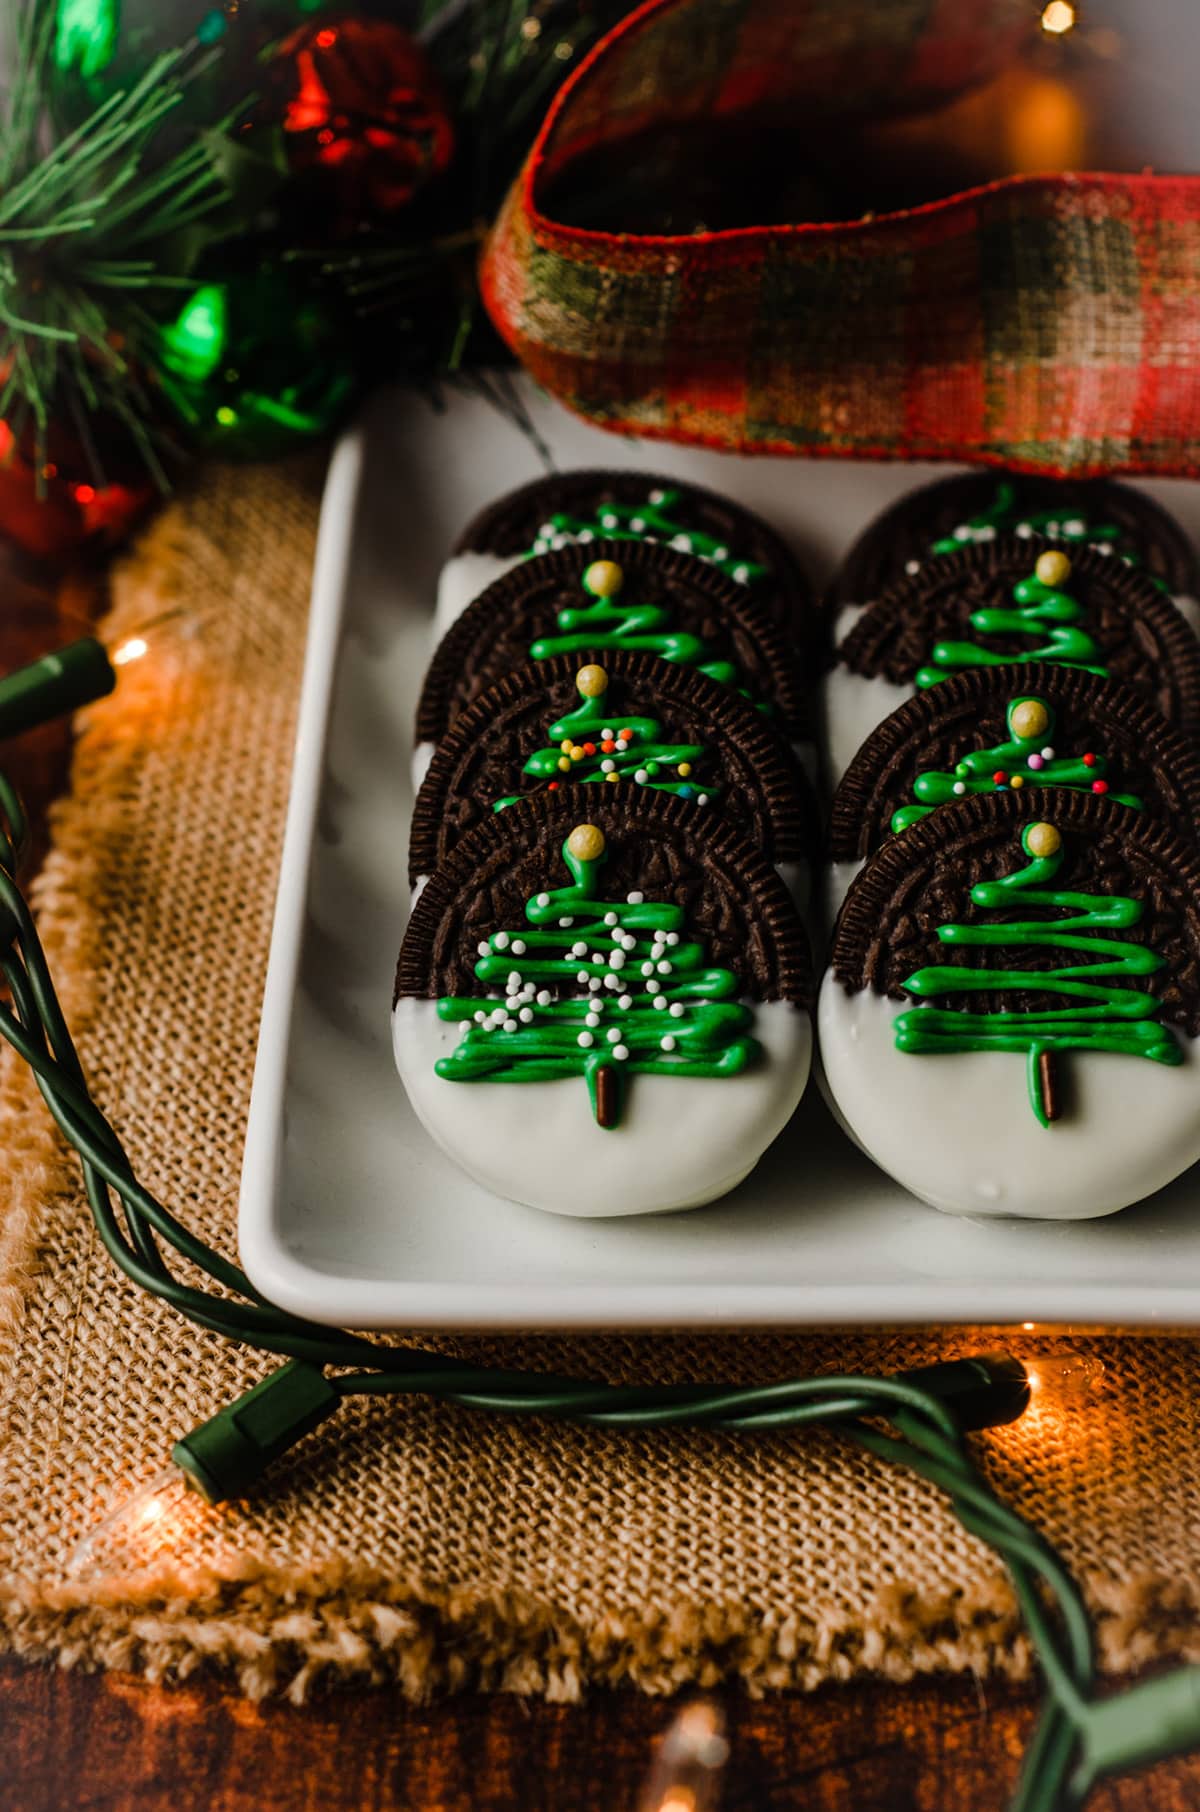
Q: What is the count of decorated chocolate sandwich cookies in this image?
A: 8